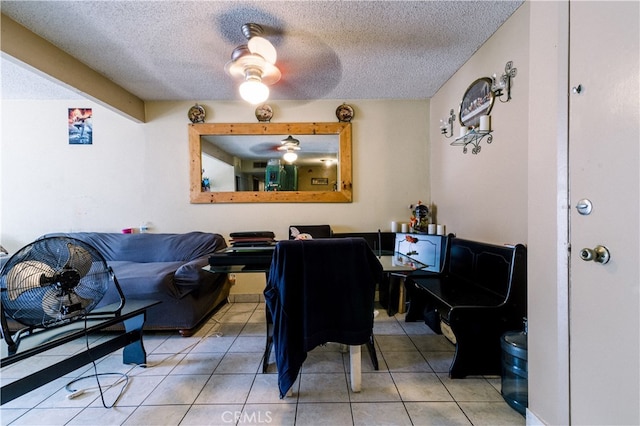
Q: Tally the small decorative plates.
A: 3